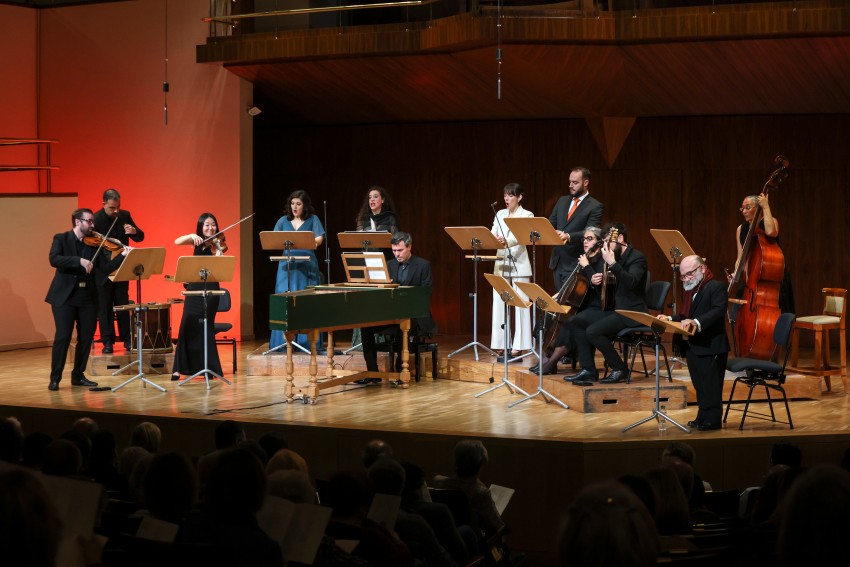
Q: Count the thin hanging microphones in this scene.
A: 2